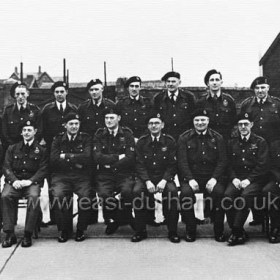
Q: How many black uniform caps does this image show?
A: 13